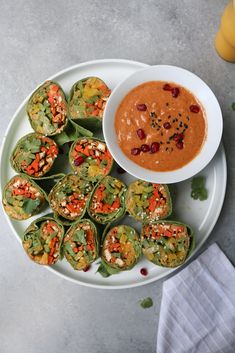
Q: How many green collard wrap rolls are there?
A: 12